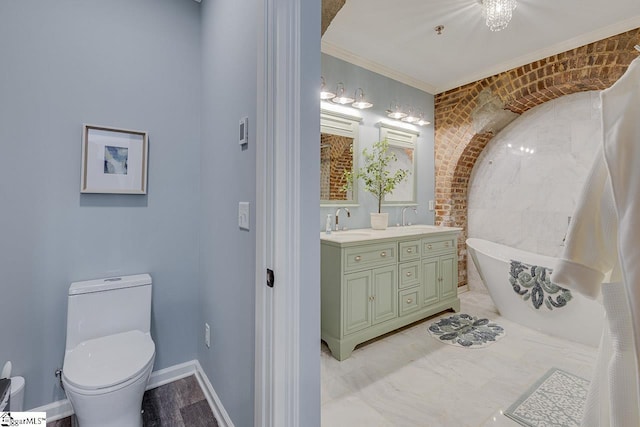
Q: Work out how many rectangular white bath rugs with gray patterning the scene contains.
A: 1